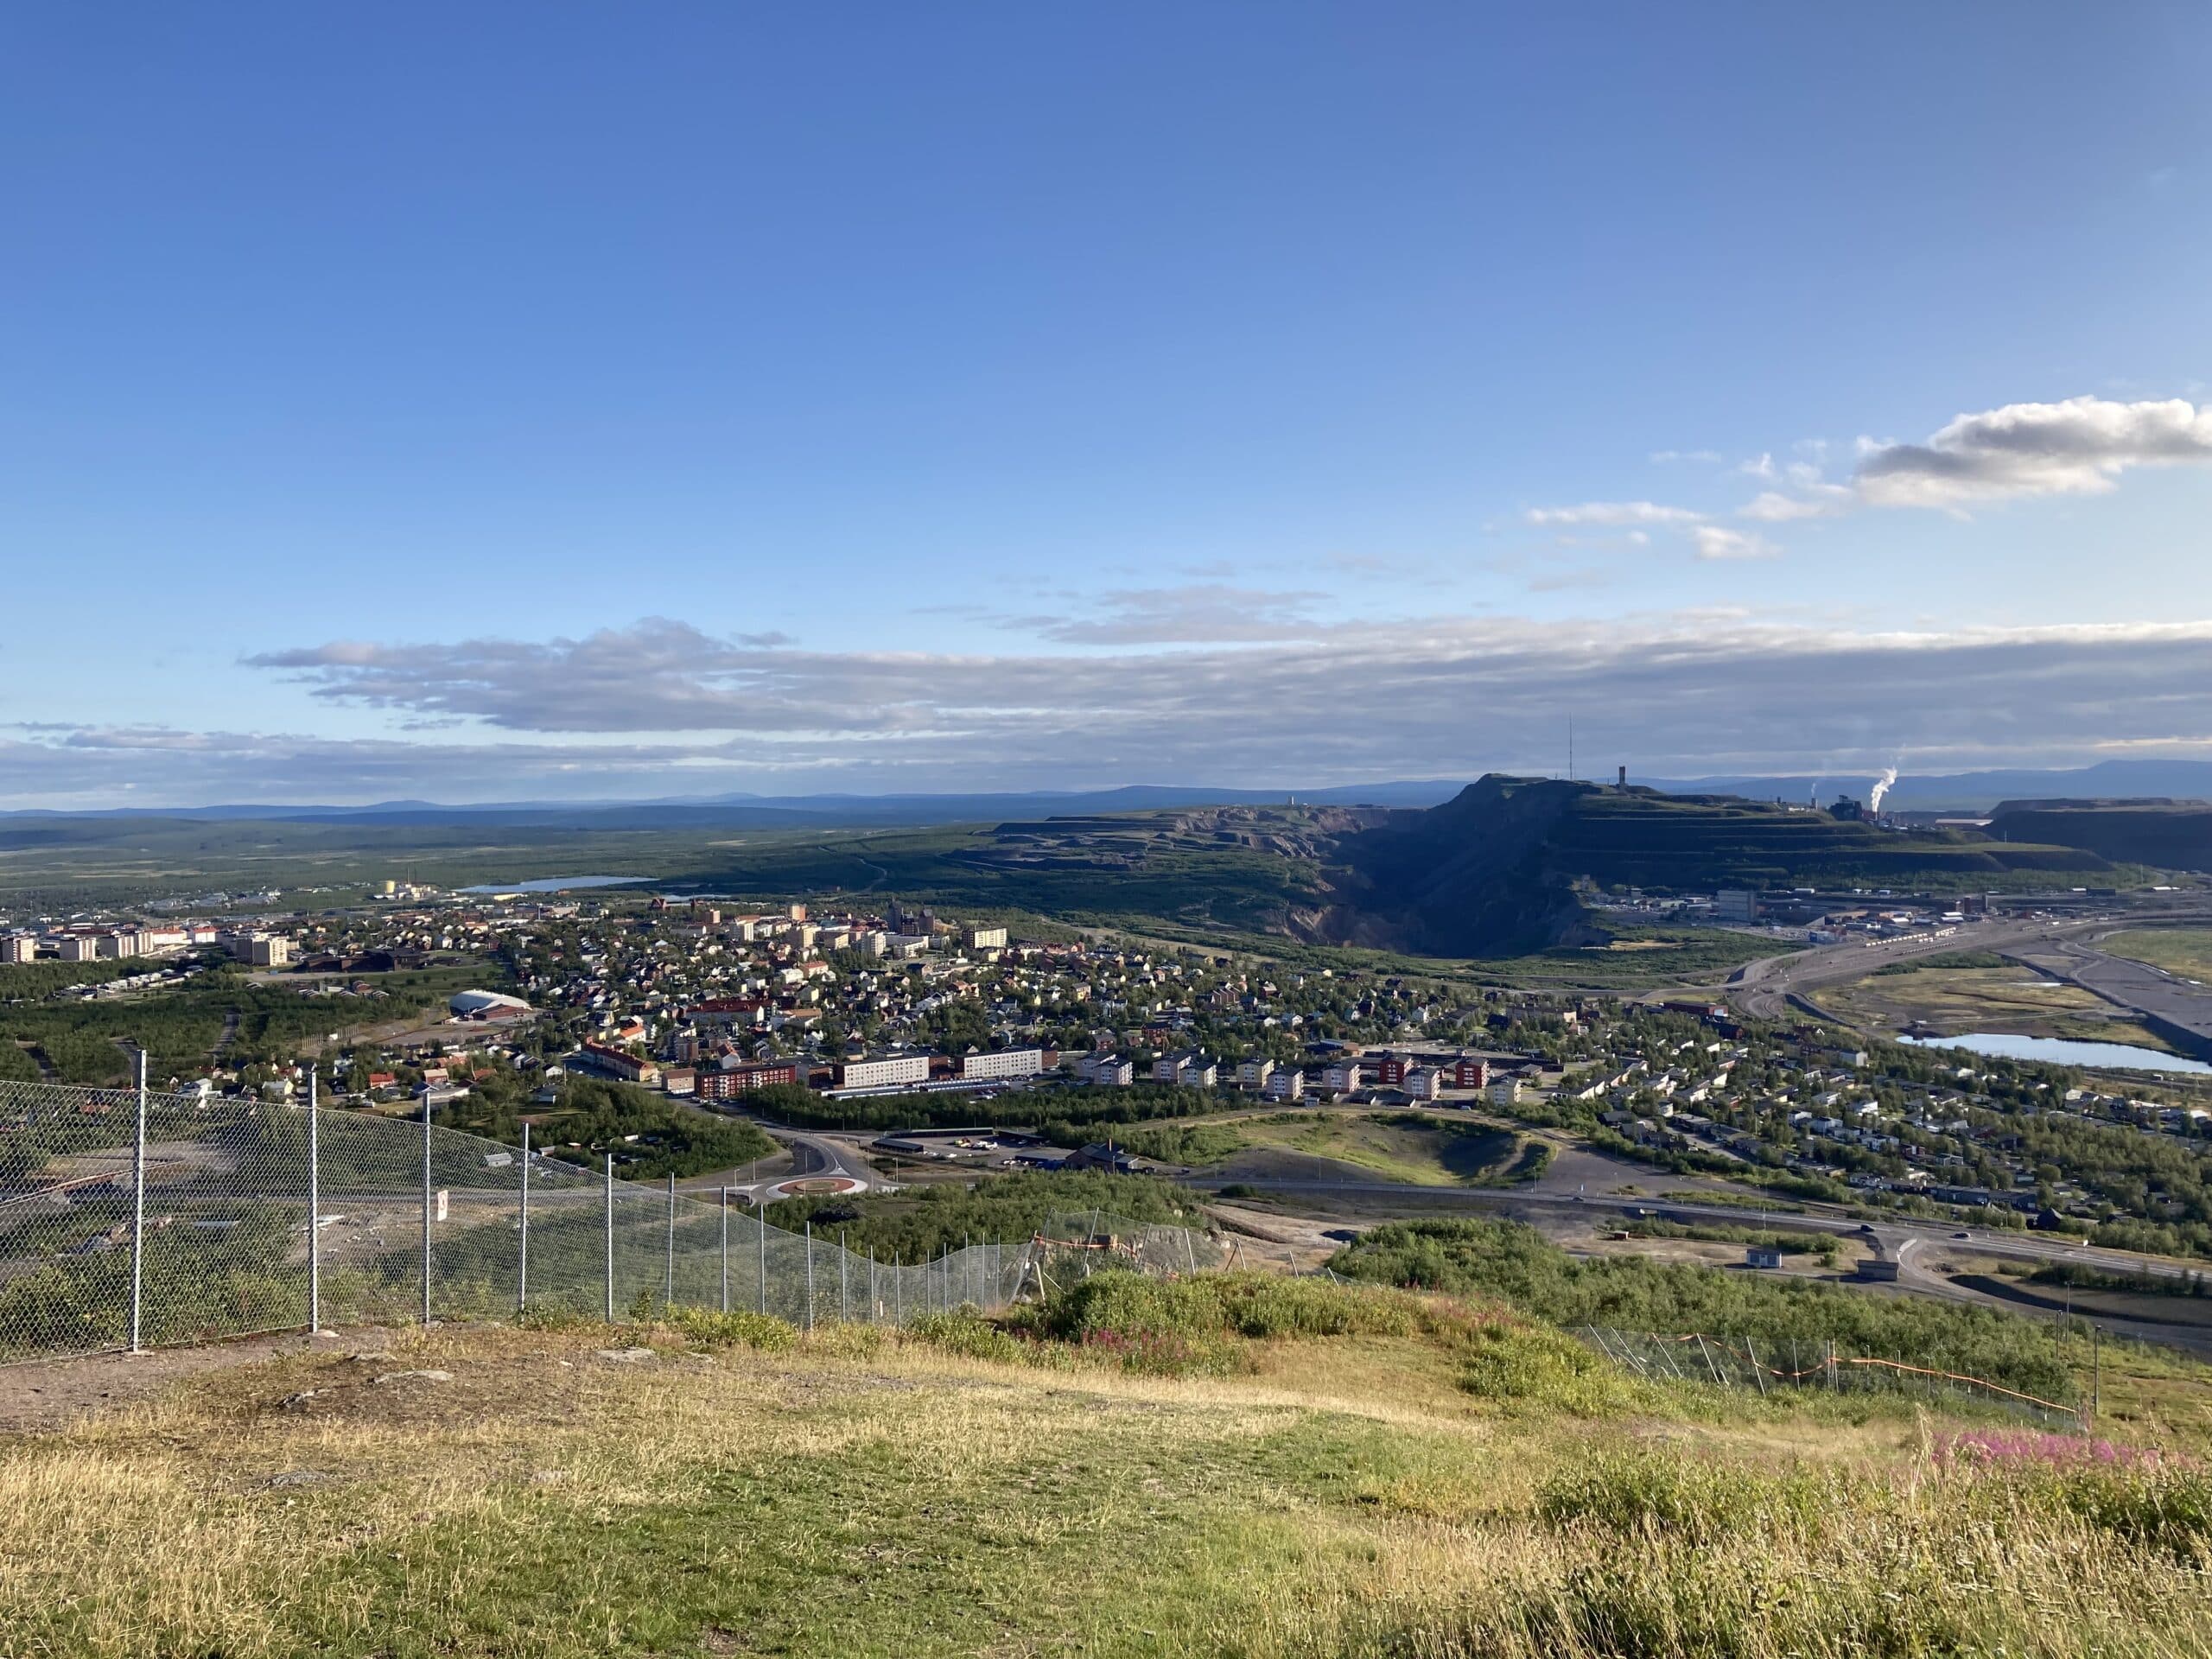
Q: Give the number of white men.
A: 0